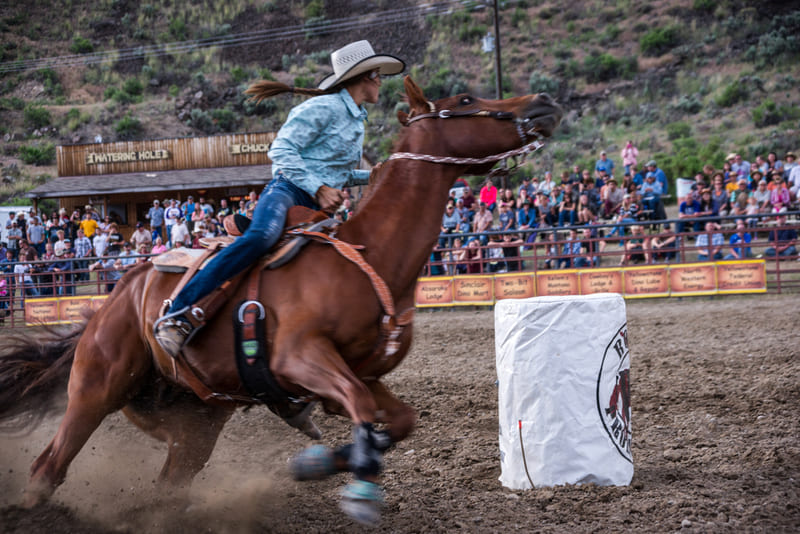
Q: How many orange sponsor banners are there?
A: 11